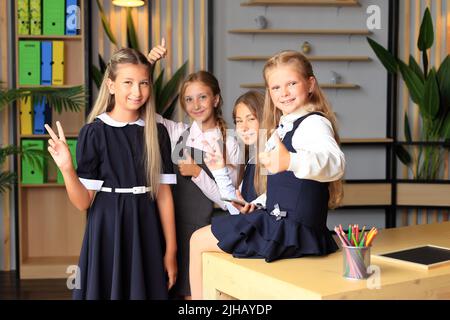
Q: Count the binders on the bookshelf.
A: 11